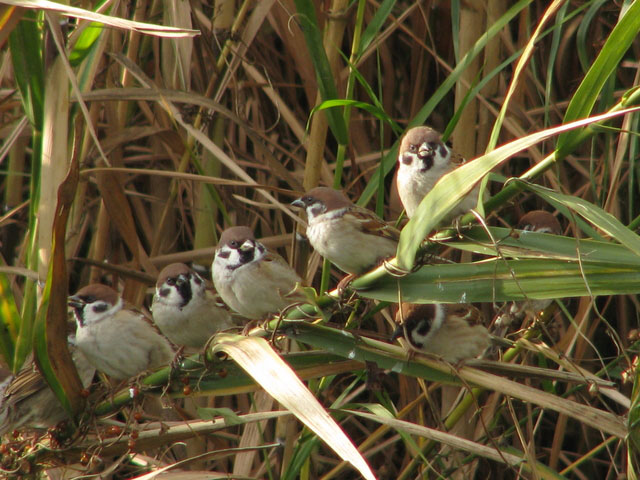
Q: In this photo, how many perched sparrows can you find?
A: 8